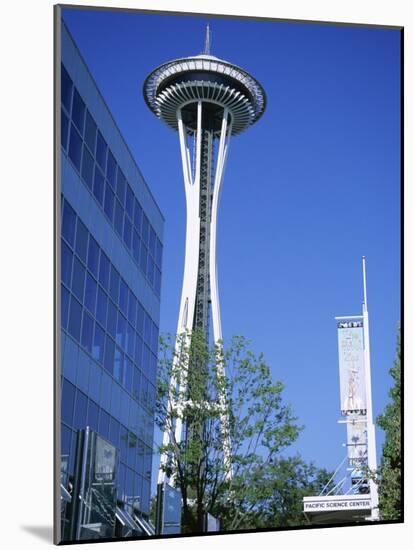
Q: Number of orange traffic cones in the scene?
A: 0